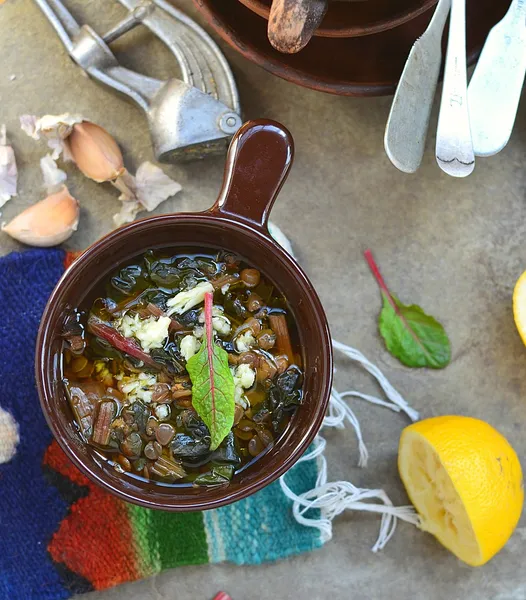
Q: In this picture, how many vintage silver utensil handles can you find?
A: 3